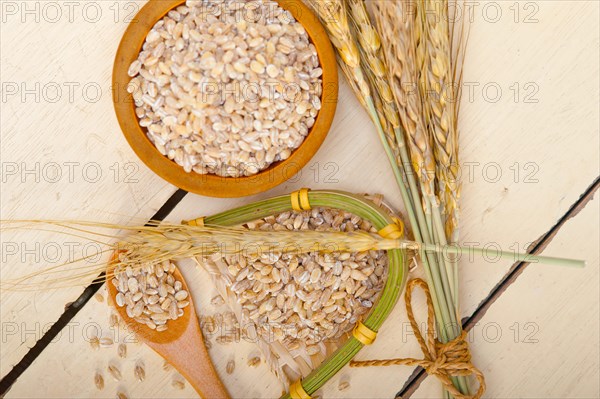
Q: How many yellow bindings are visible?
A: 5